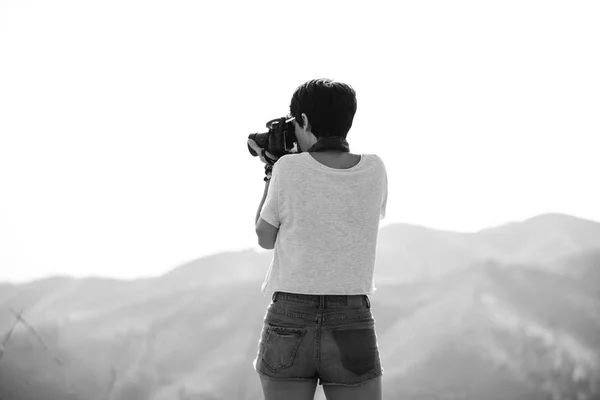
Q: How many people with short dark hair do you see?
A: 1